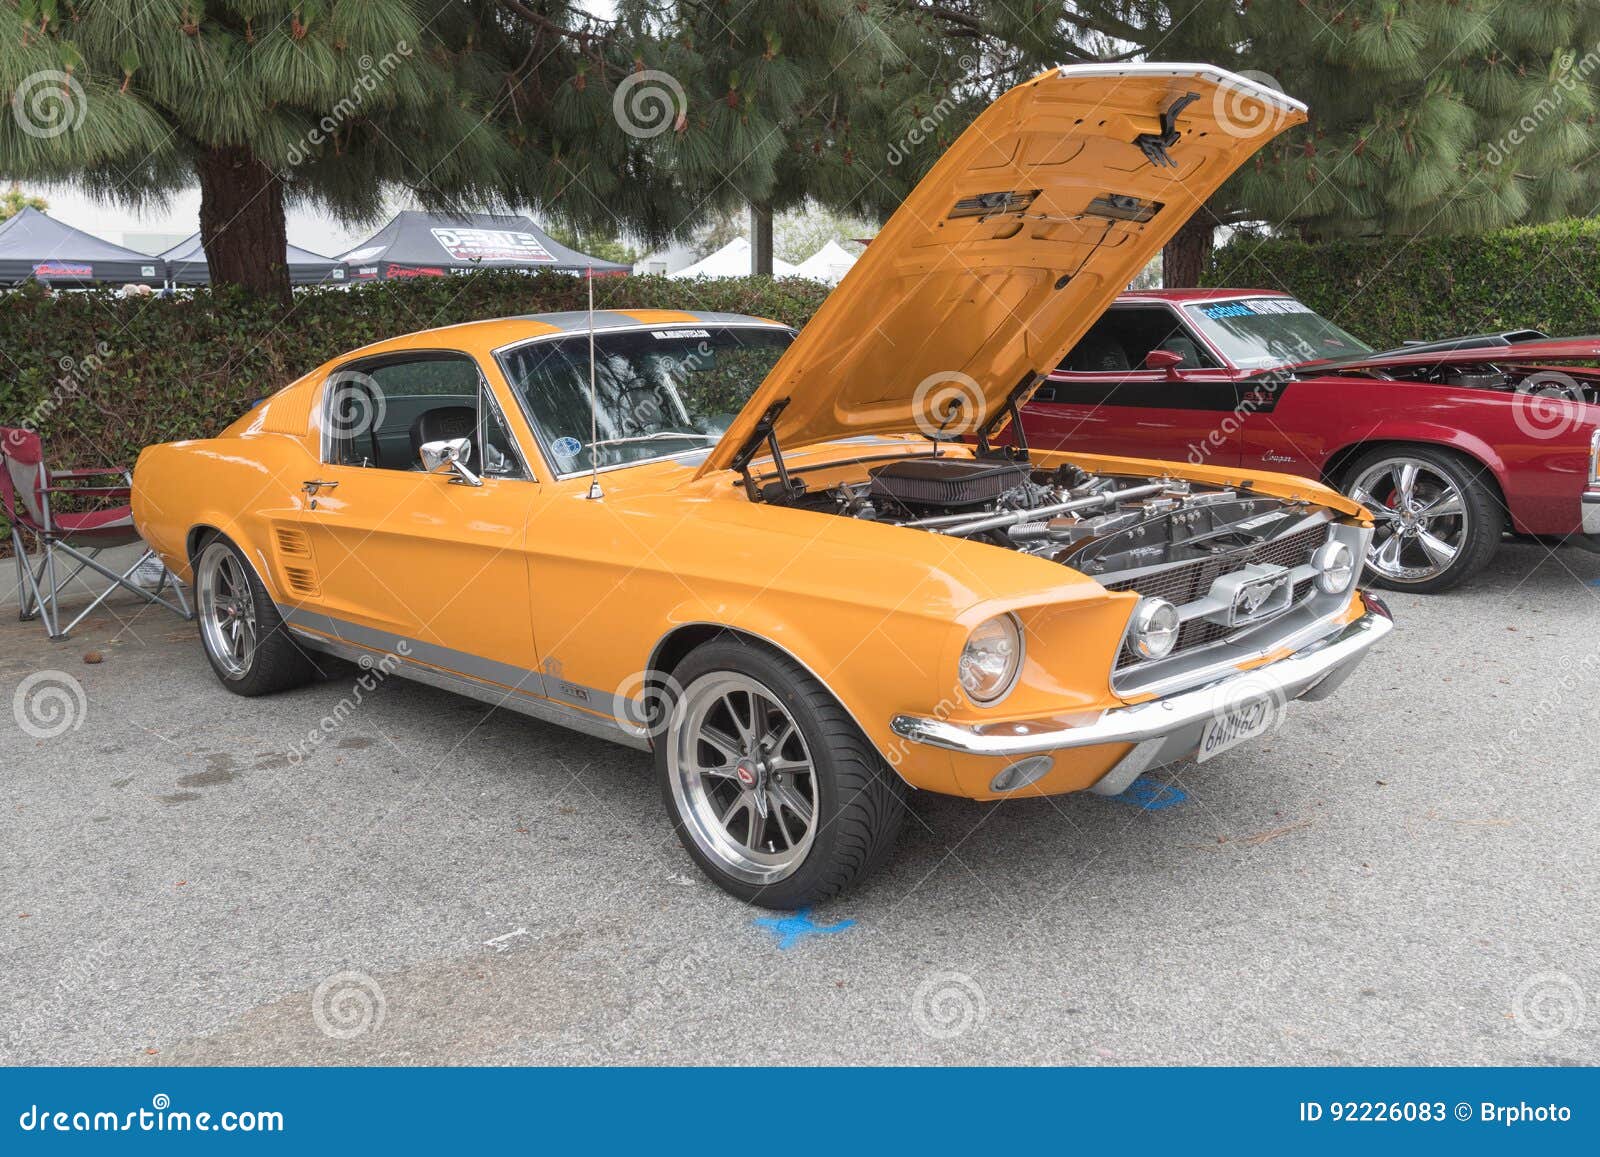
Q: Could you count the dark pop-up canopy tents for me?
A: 3